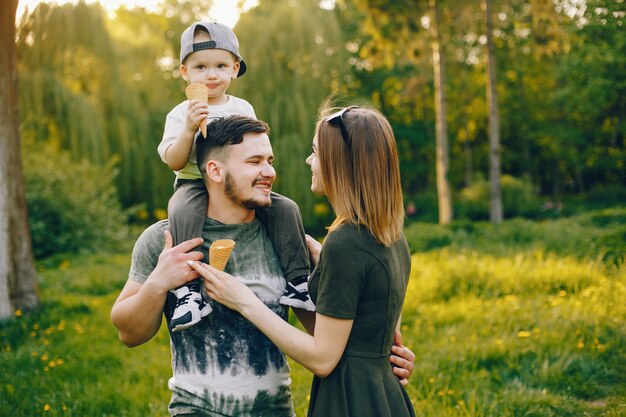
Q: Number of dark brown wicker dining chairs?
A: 0